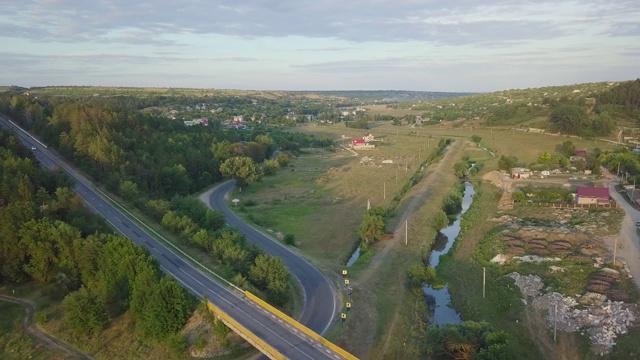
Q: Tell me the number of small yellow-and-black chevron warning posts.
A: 4